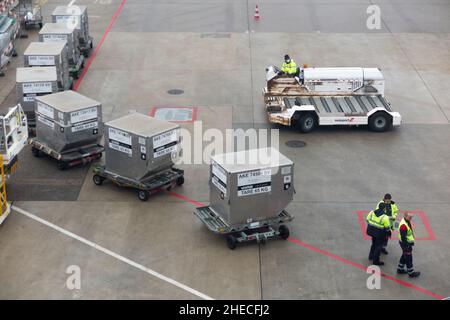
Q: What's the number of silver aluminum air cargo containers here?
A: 7